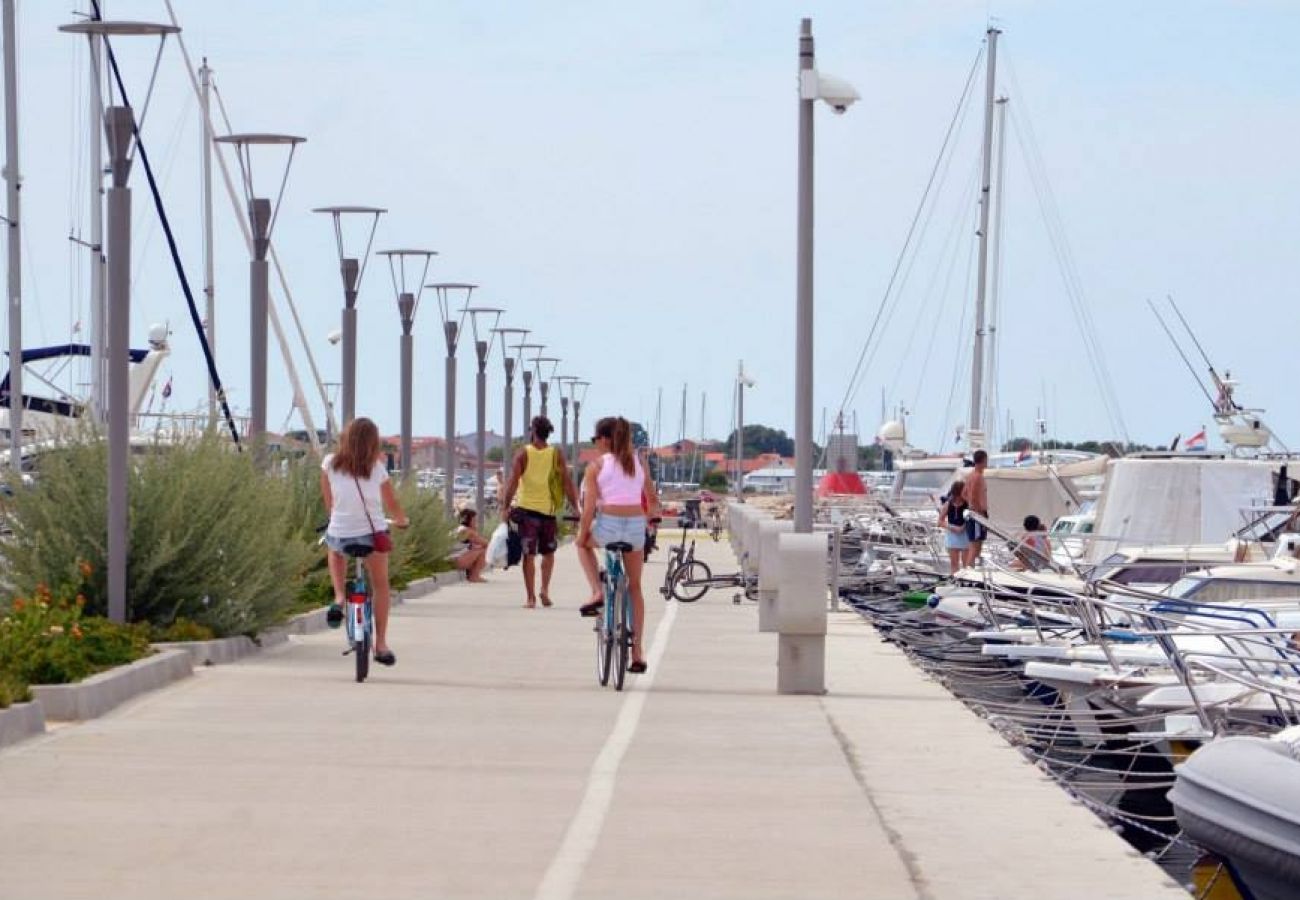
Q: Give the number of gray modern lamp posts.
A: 11